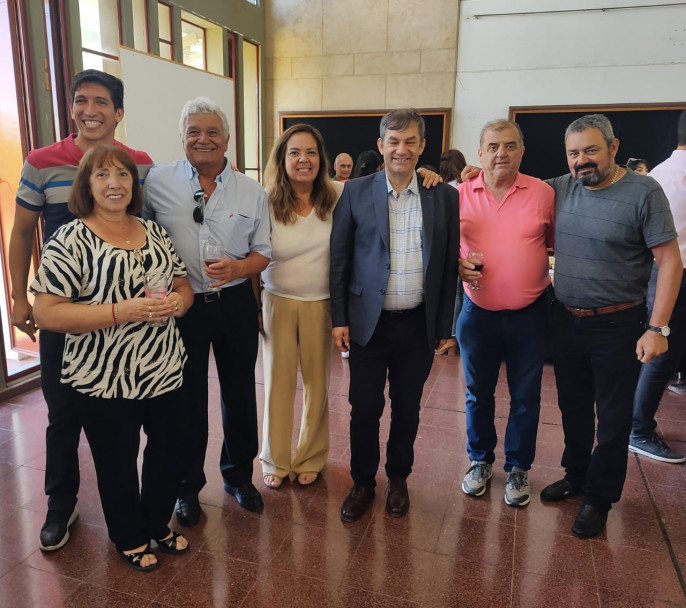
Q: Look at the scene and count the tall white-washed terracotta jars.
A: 0